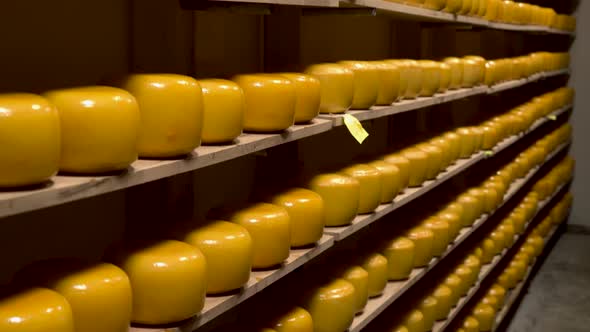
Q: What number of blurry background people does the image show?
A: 0